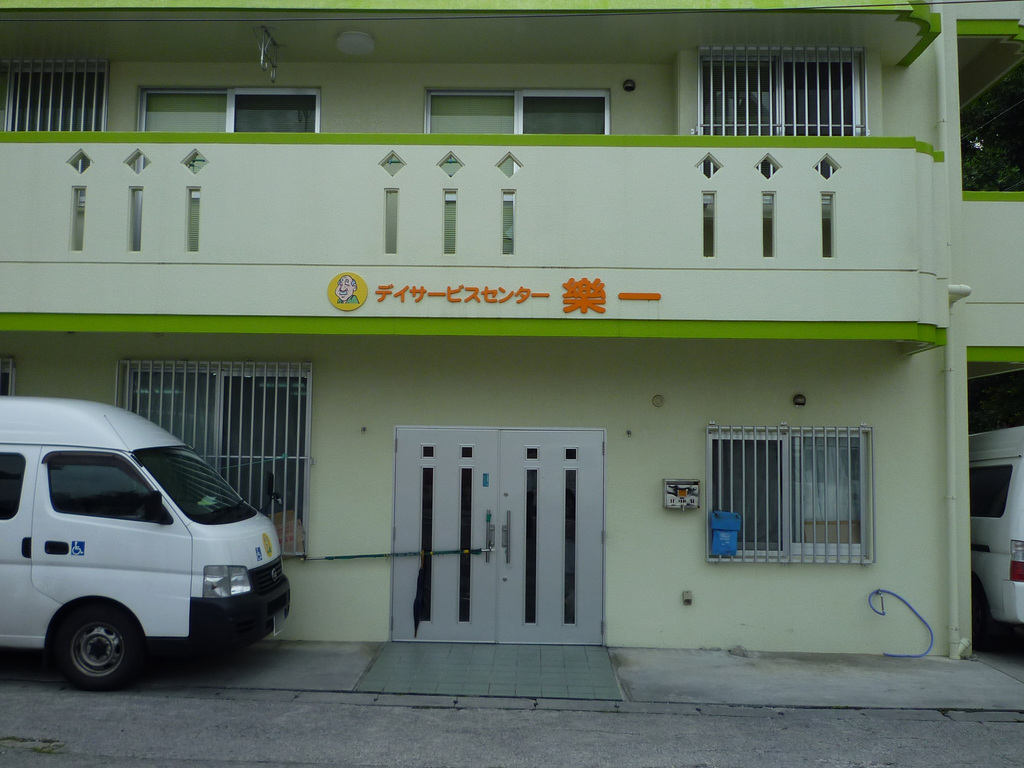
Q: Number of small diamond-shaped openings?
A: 9